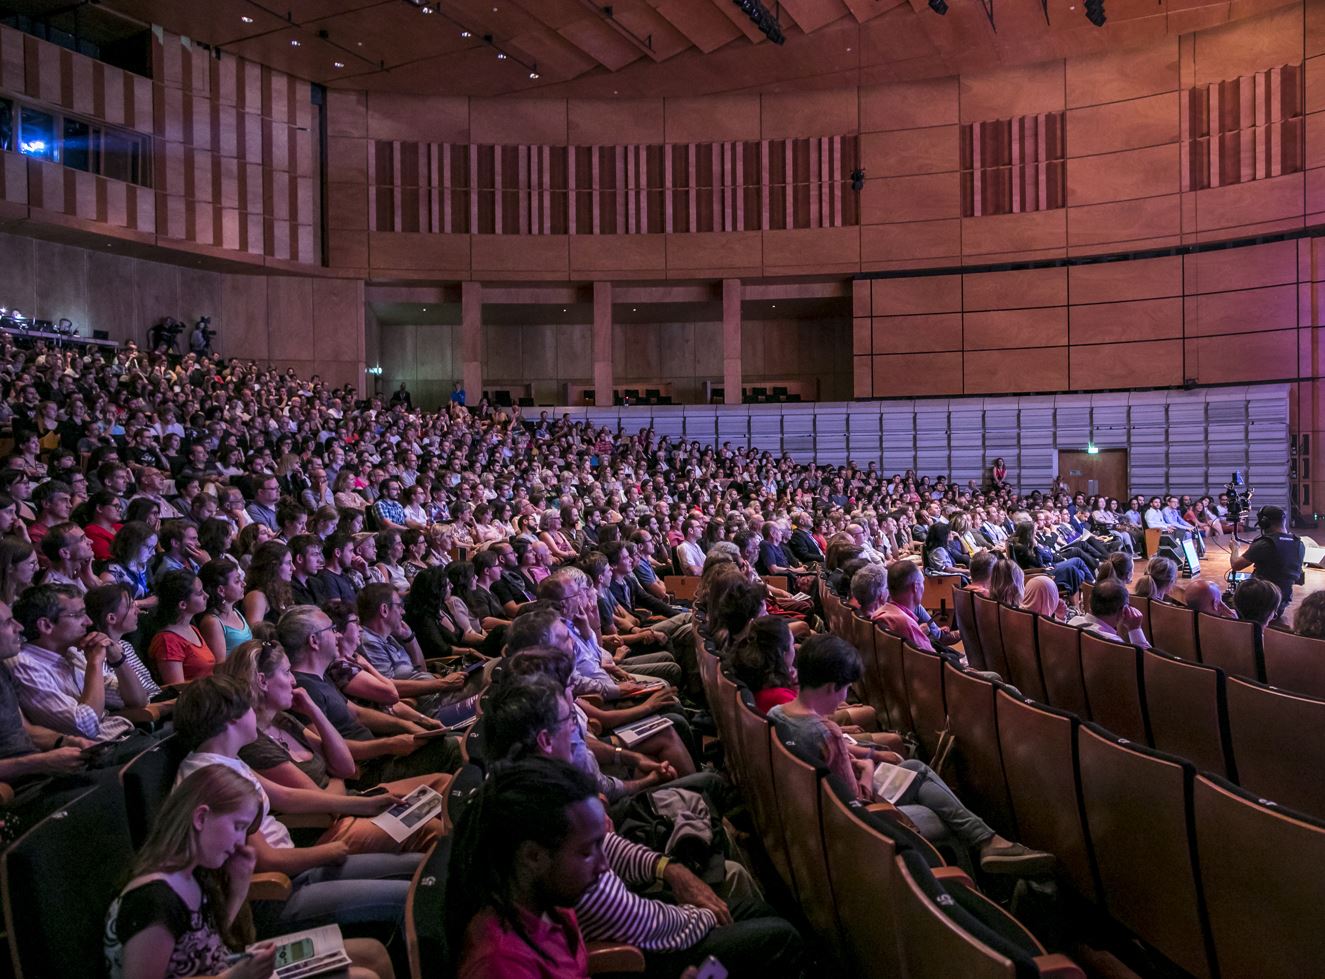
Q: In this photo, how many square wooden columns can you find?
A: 3